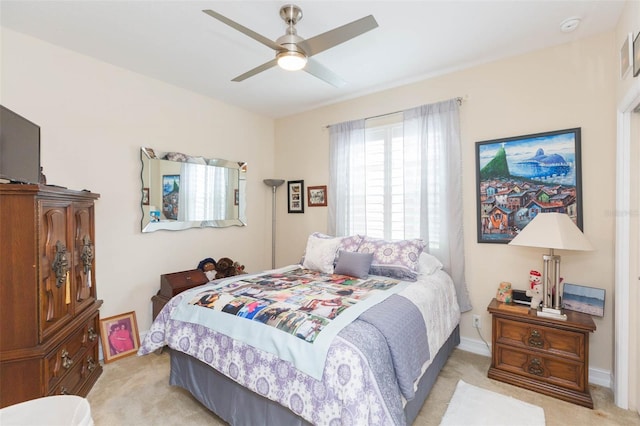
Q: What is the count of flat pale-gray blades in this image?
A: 4